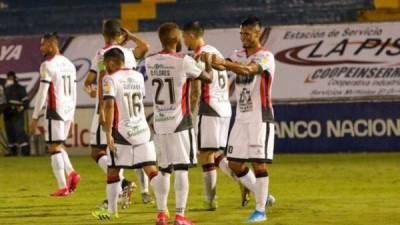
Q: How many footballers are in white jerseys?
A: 6